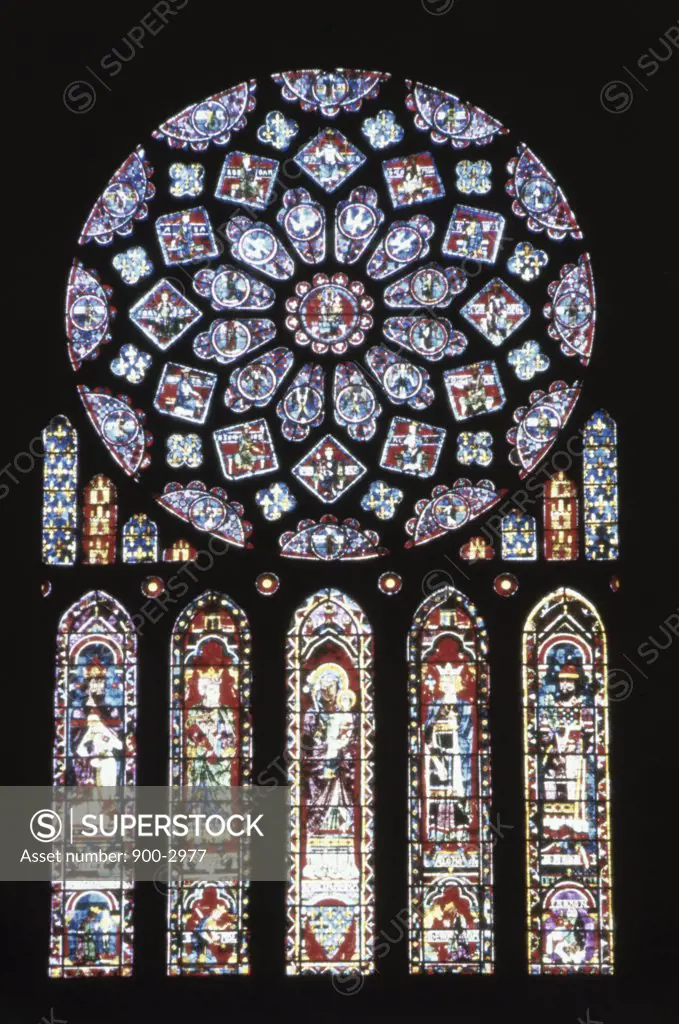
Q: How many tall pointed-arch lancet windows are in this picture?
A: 5